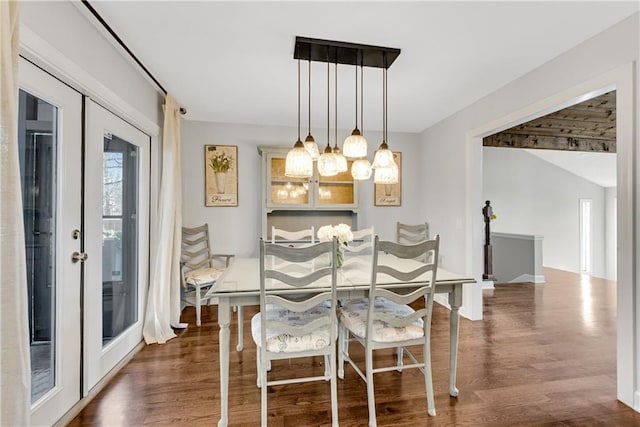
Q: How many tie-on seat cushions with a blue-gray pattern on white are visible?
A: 3